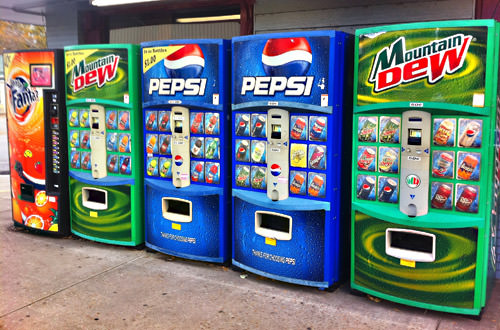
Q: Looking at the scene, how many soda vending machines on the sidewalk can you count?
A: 5